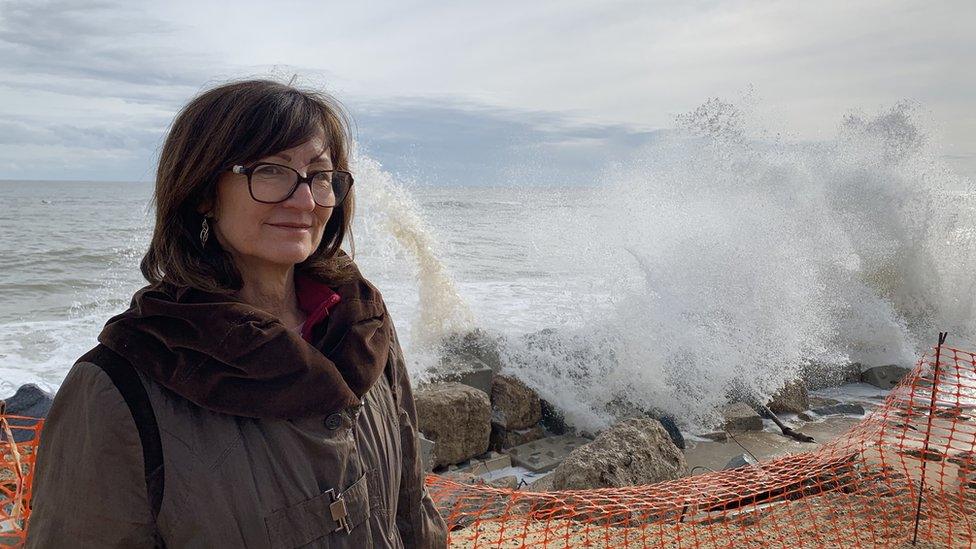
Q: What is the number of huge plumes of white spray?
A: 2